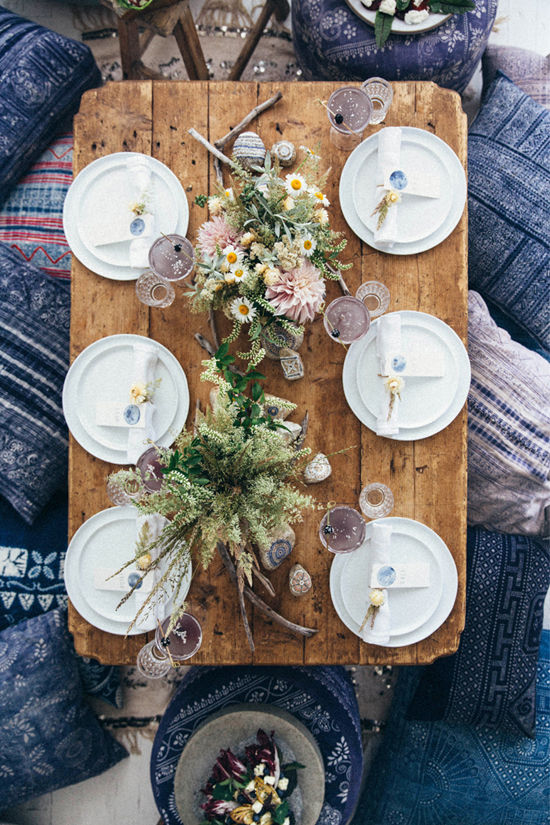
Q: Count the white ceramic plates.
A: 12